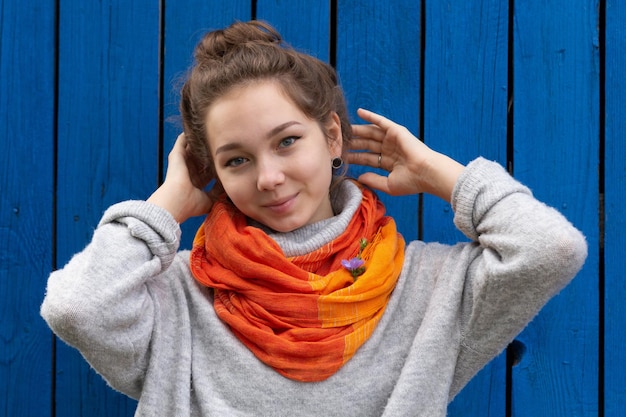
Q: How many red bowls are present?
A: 0